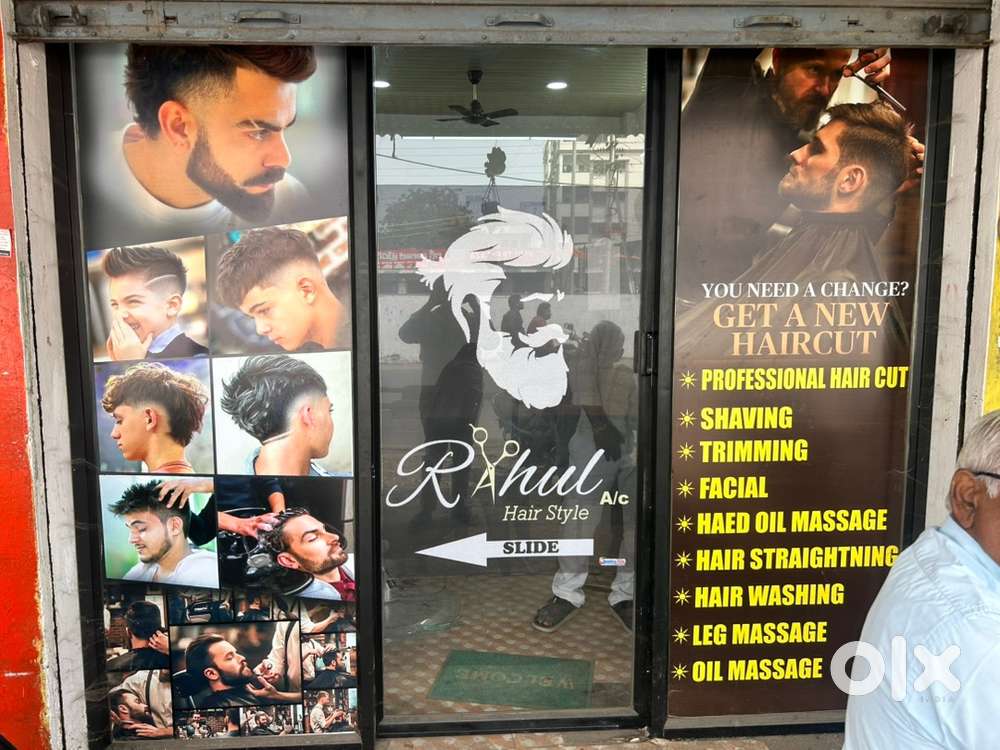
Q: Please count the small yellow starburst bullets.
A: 9